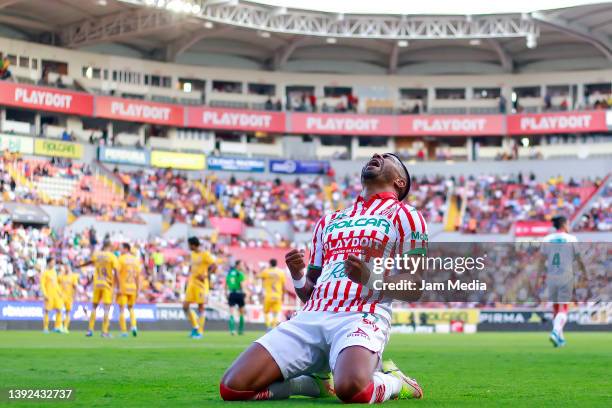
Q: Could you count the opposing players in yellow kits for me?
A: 6